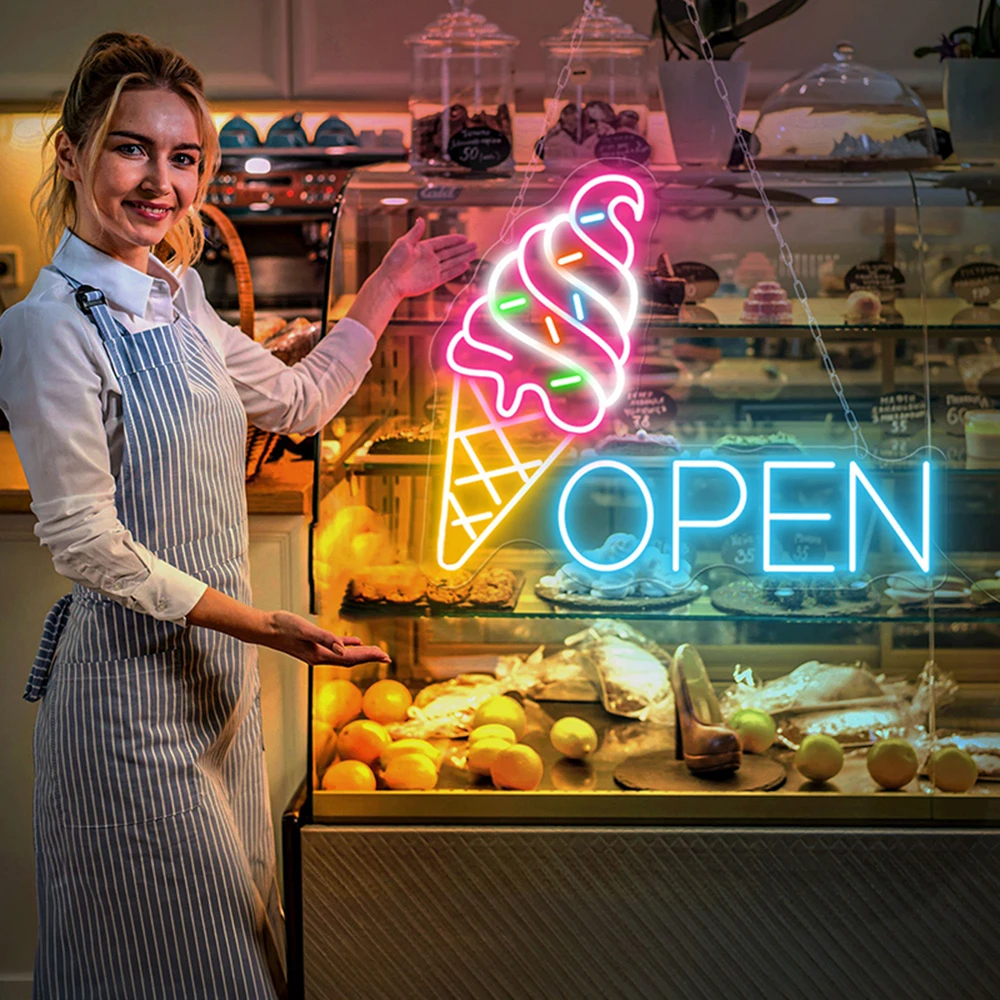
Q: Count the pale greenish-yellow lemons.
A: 4